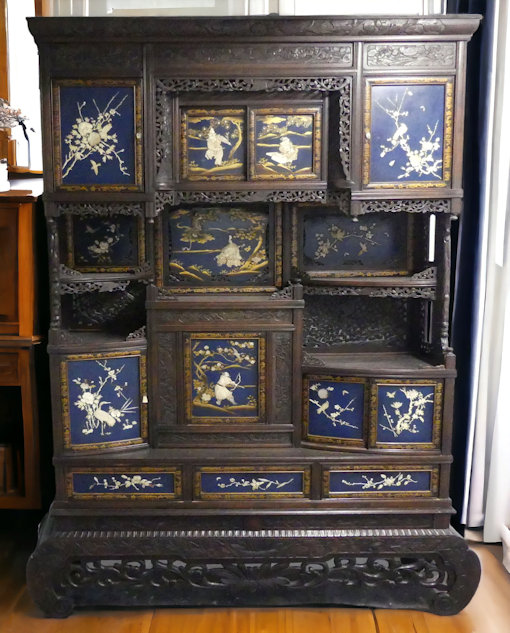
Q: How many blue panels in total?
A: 14